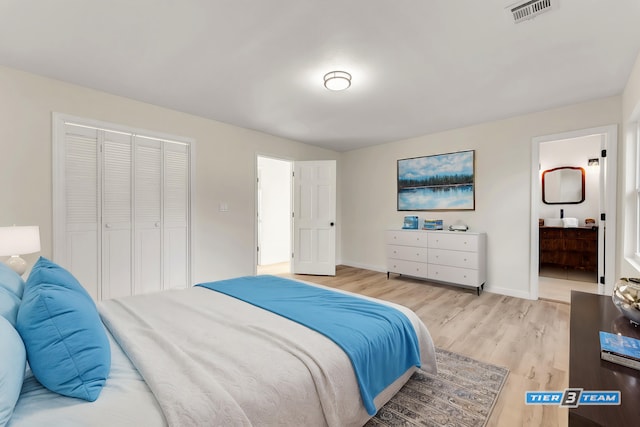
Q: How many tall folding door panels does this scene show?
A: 4